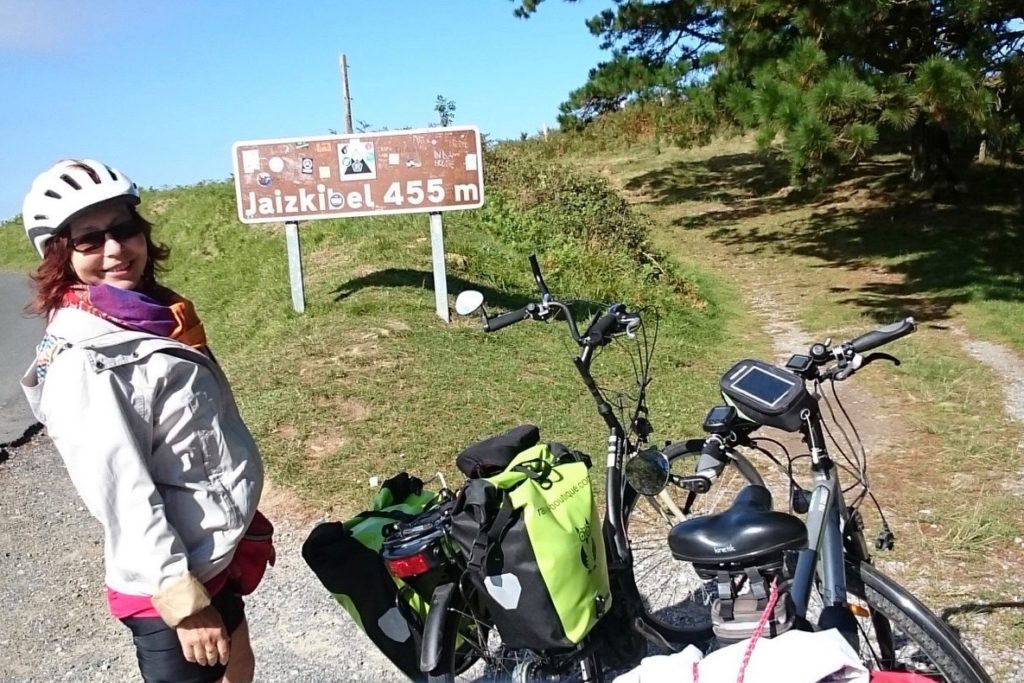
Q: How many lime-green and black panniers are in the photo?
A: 2